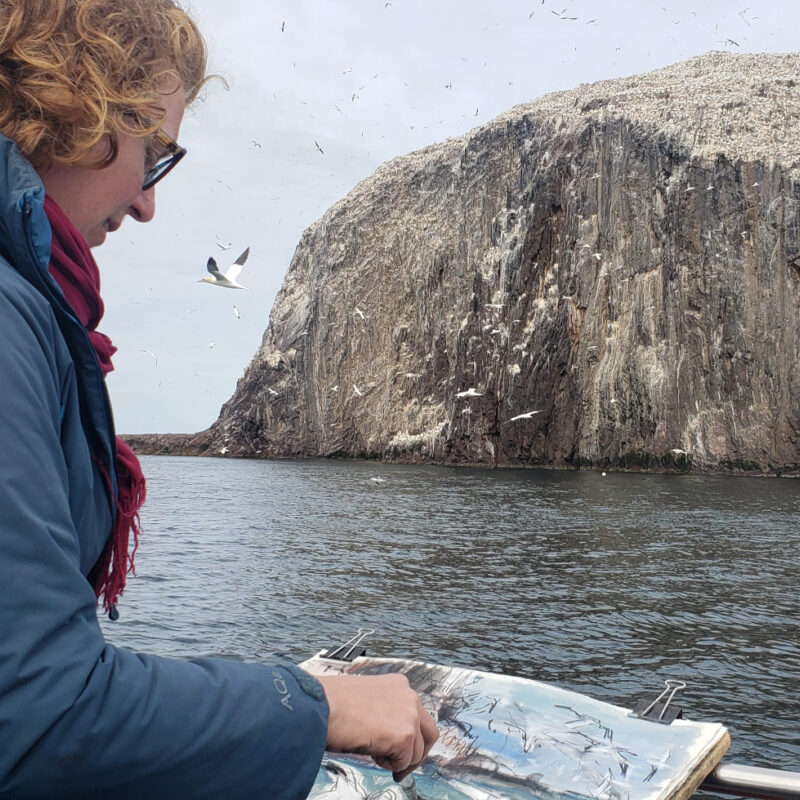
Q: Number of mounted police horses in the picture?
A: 0